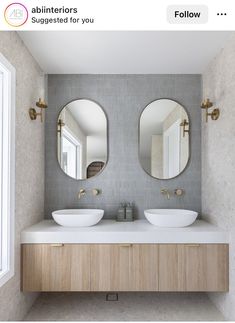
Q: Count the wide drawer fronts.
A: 3